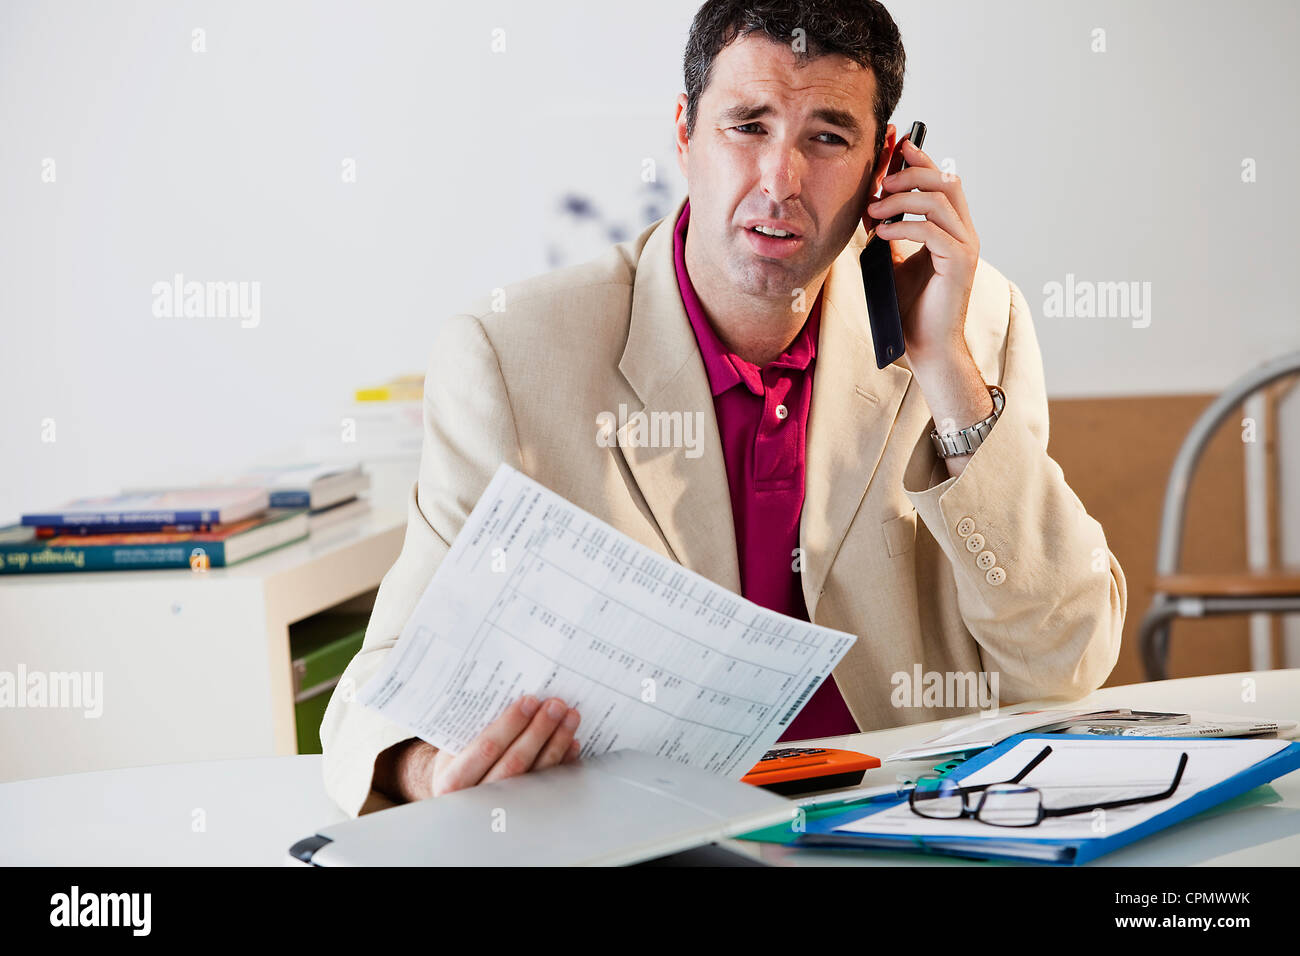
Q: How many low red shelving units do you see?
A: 0